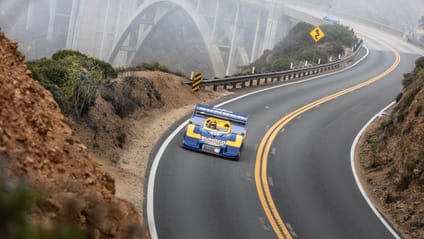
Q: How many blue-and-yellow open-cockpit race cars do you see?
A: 1